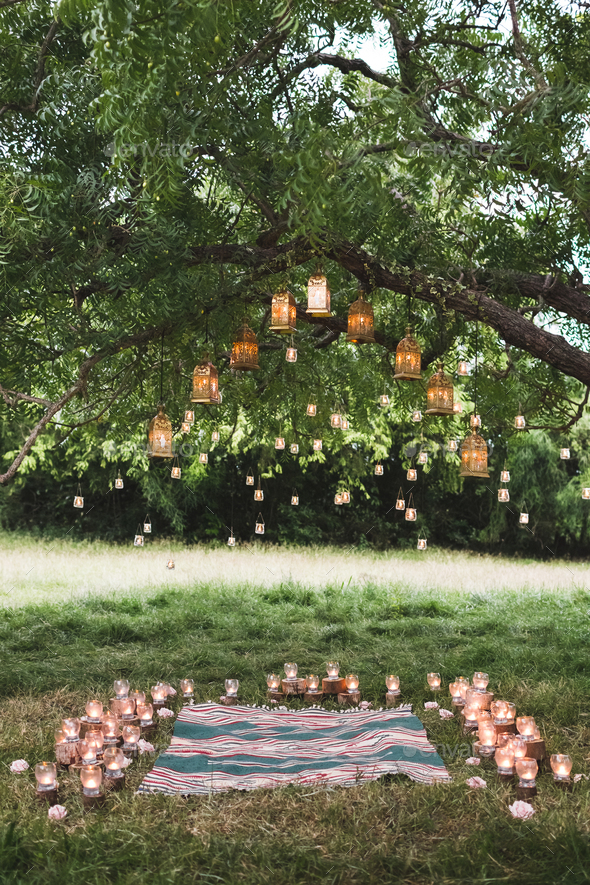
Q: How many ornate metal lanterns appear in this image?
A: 9